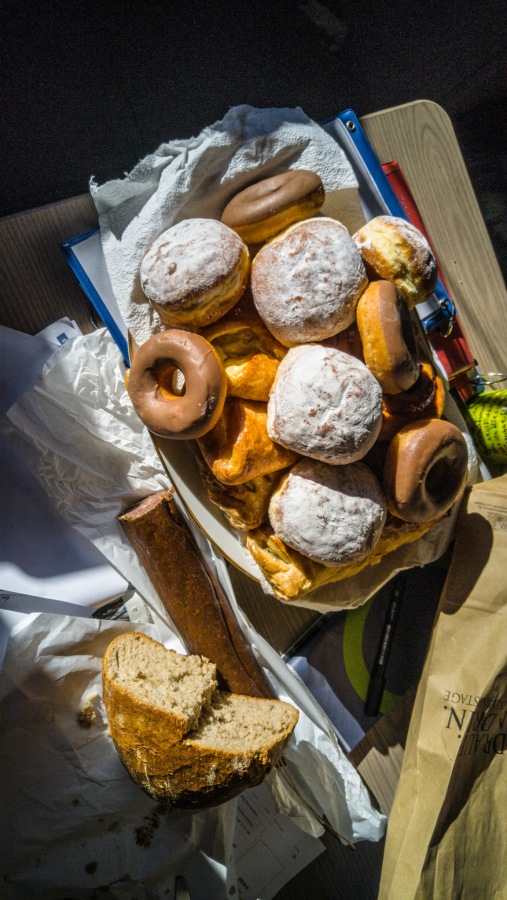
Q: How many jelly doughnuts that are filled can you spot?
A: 5